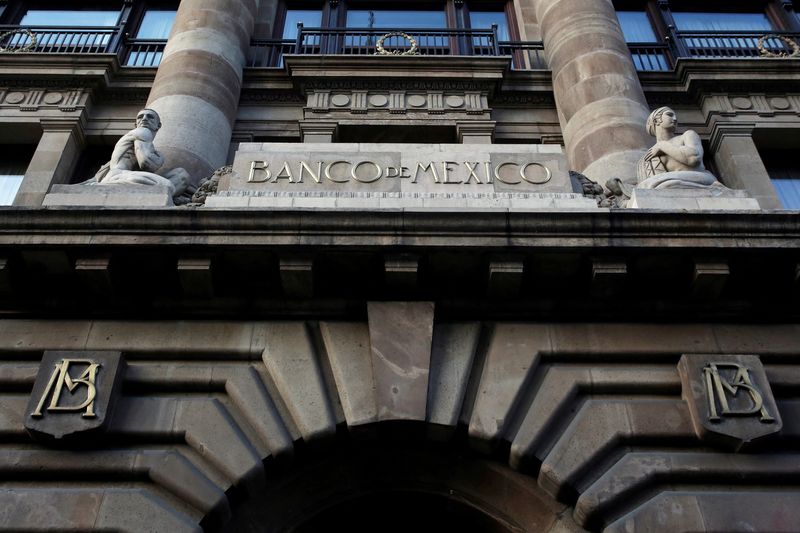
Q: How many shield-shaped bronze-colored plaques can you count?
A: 2